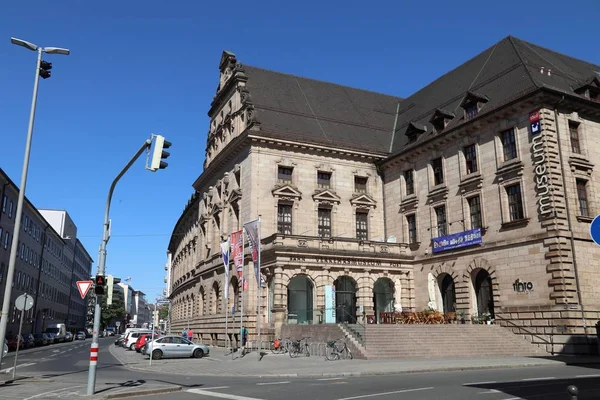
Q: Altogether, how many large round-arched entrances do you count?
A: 5